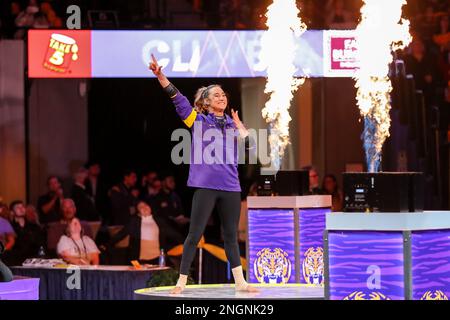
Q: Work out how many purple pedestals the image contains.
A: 2